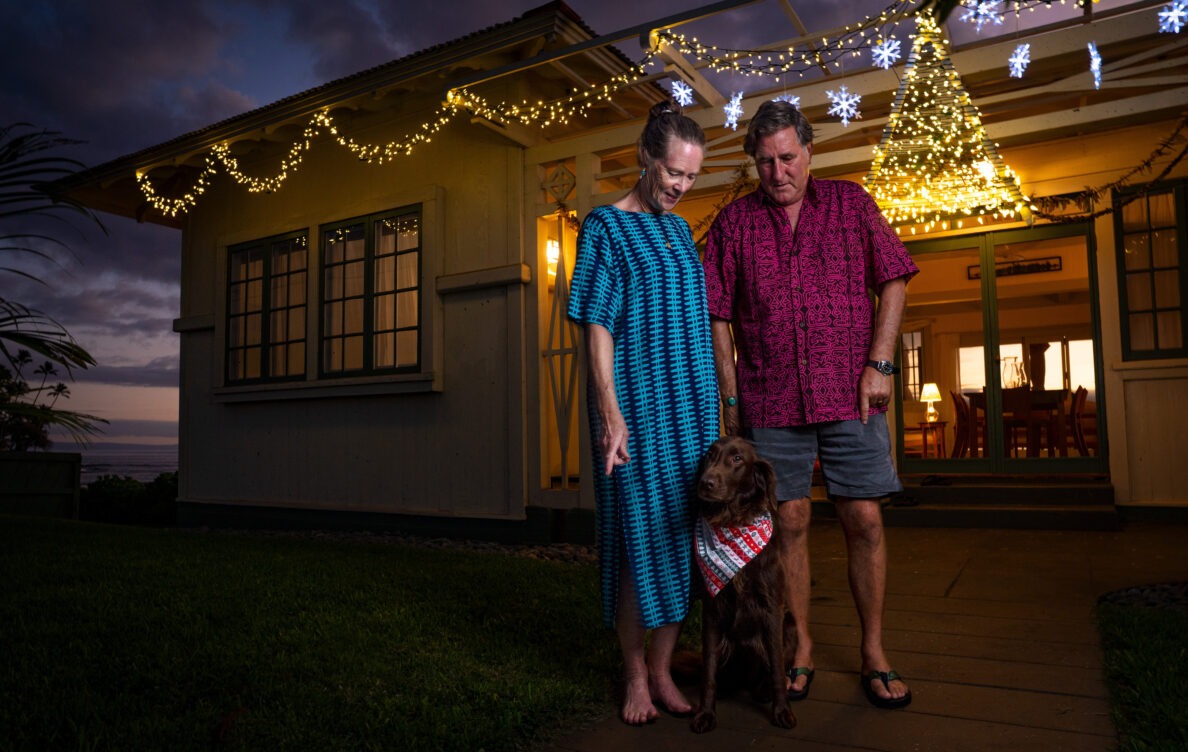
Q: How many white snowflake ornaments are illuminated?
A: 9